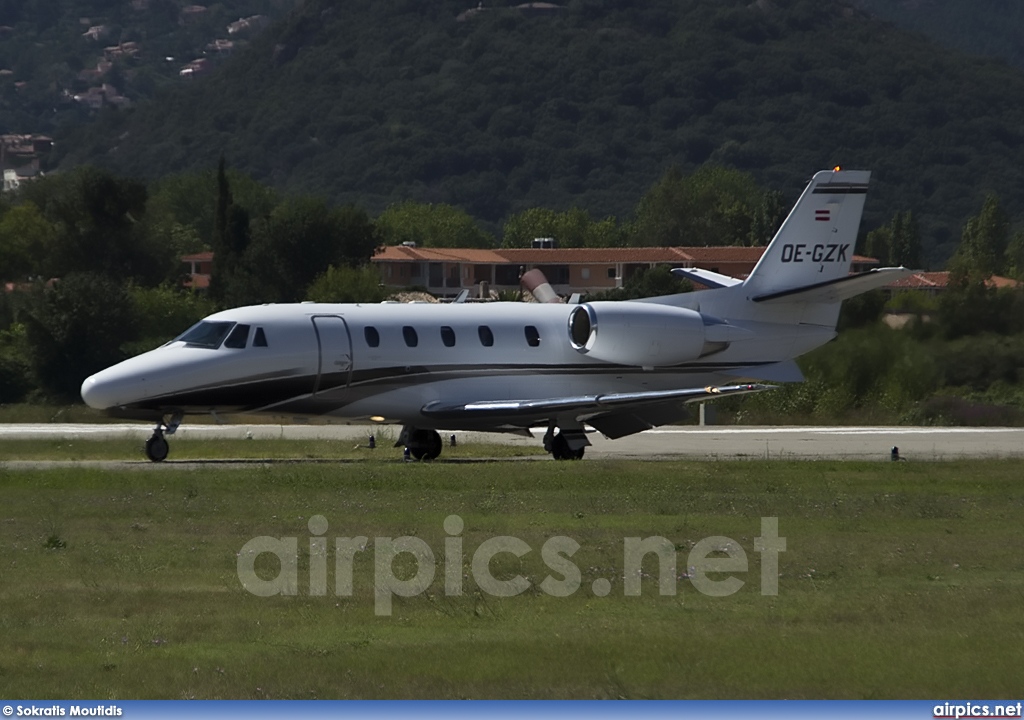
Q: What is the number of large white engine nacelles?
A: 1